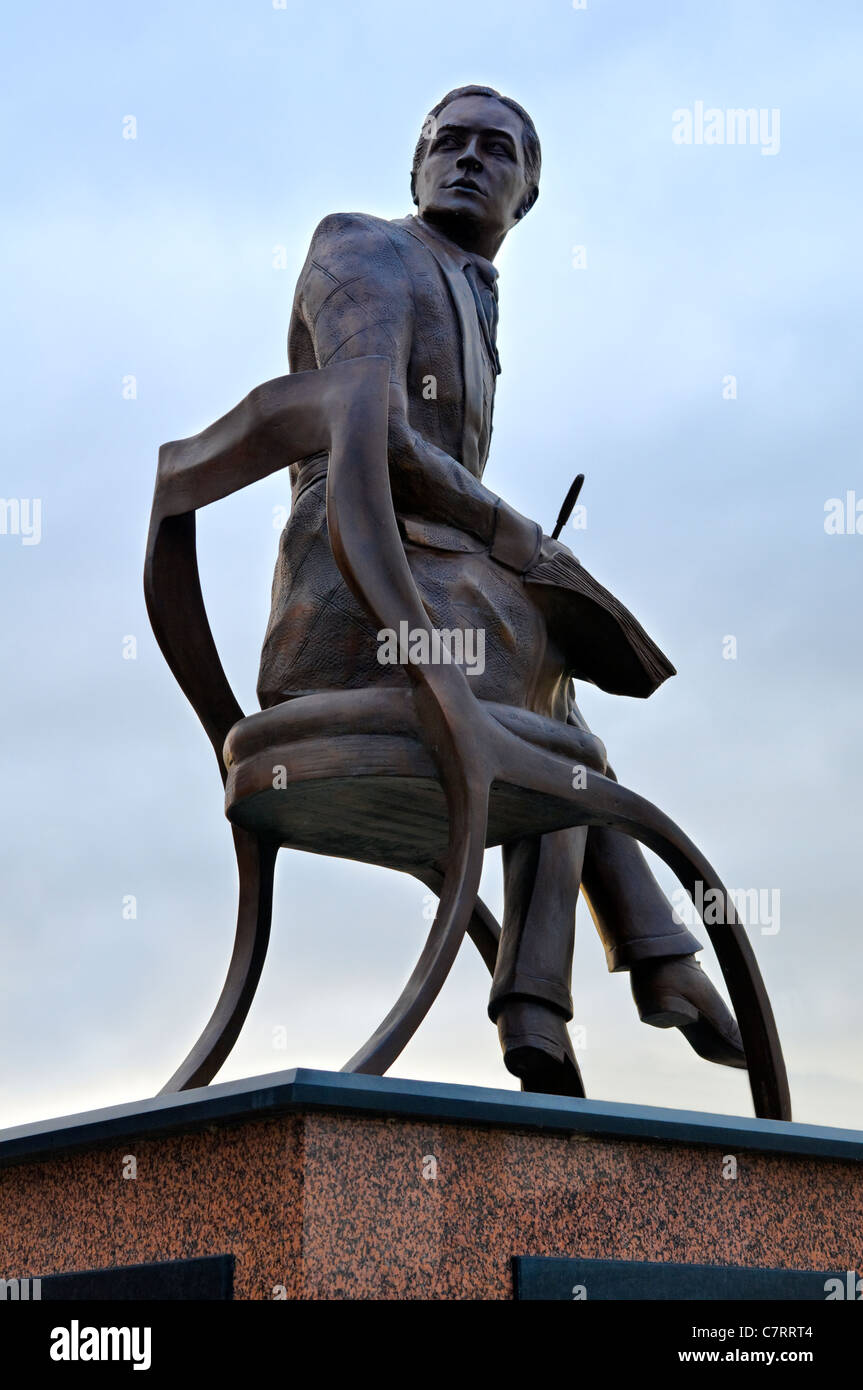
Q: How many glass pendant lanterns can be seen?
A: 0